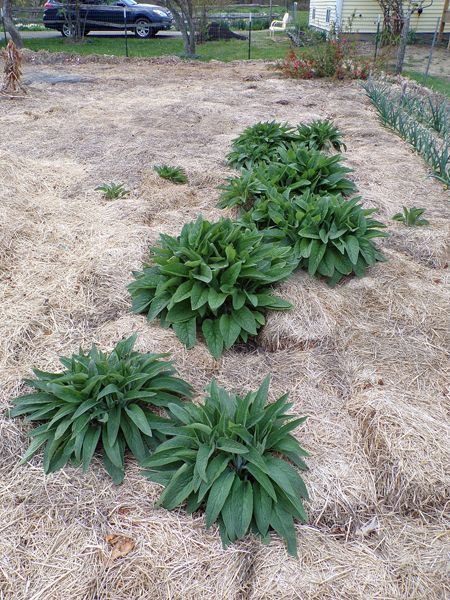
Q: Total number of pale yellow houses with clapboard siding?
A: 1